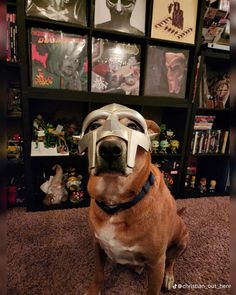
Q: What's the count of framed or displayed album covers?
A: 6